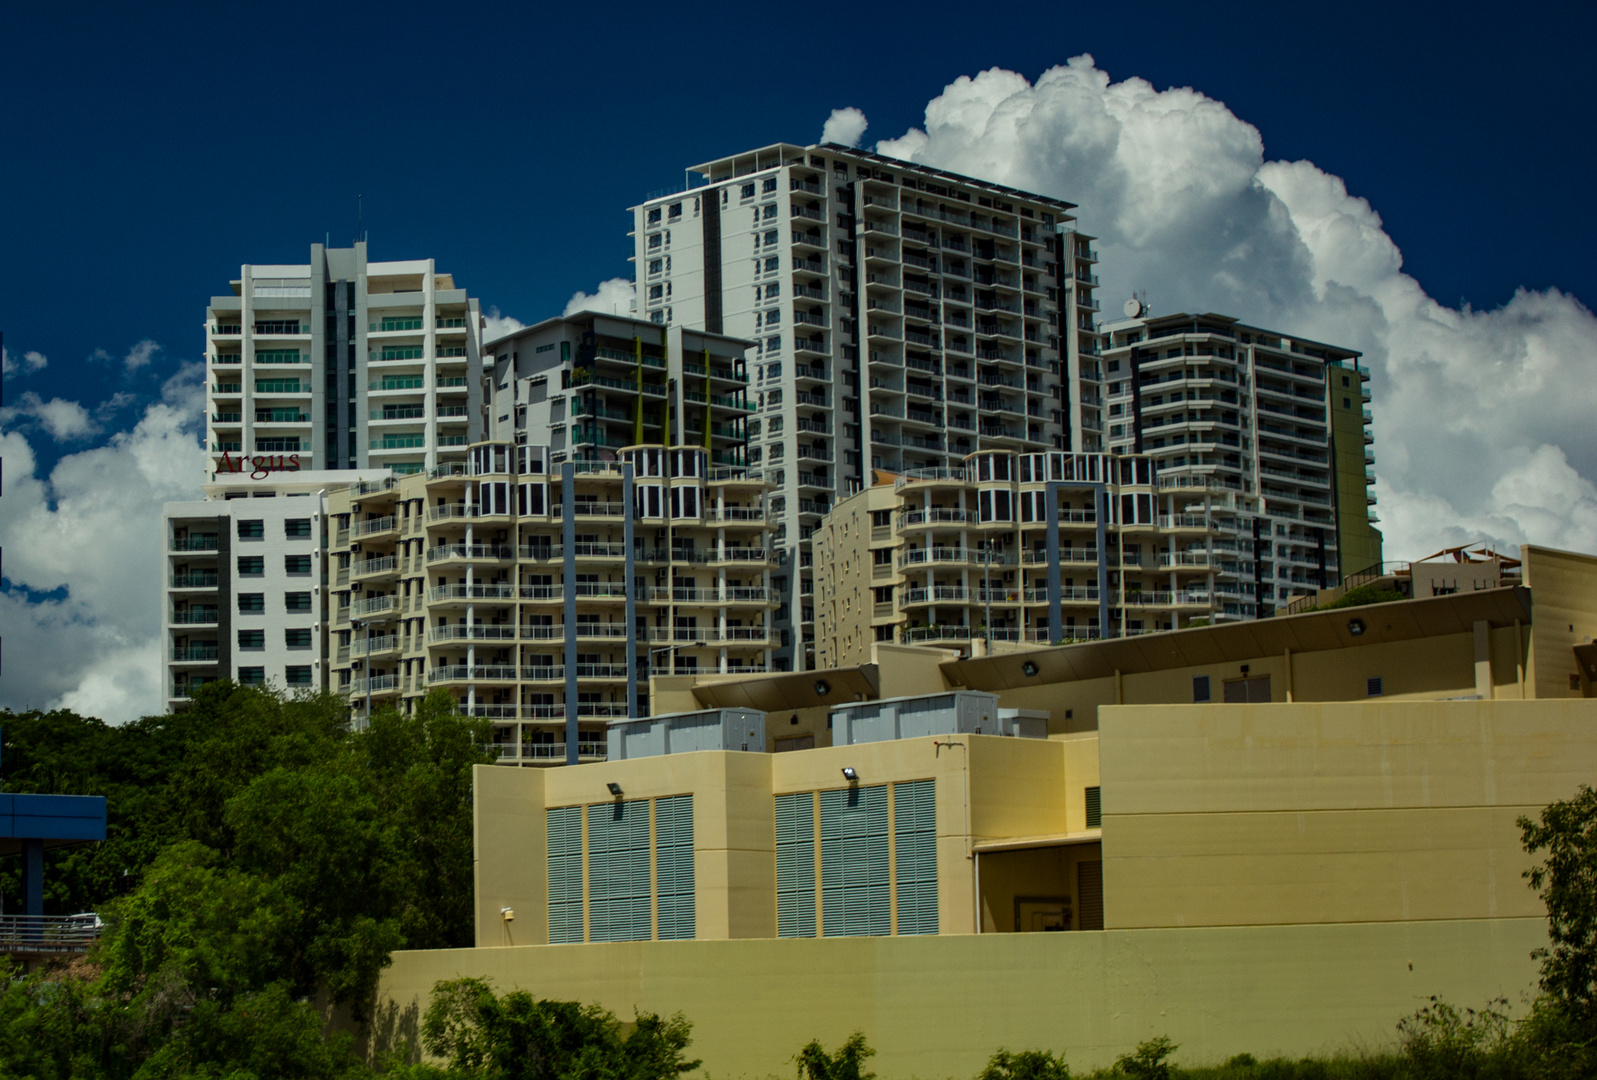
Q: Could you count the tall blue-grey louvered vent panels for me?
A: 6